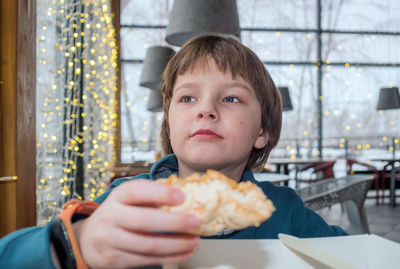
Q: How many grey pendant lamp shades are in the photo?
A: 5